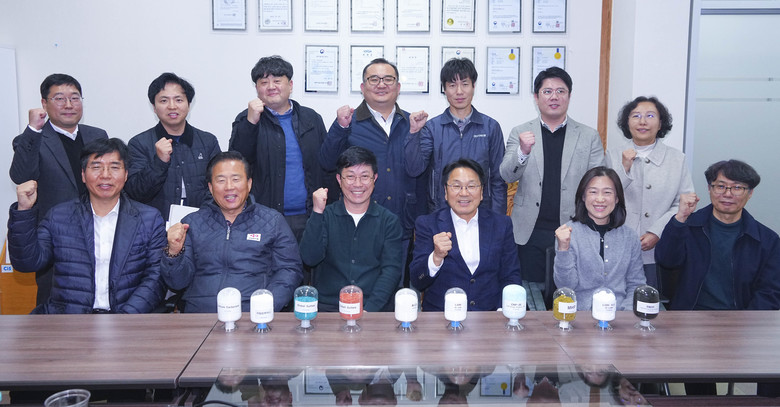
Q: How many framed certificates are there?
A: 14